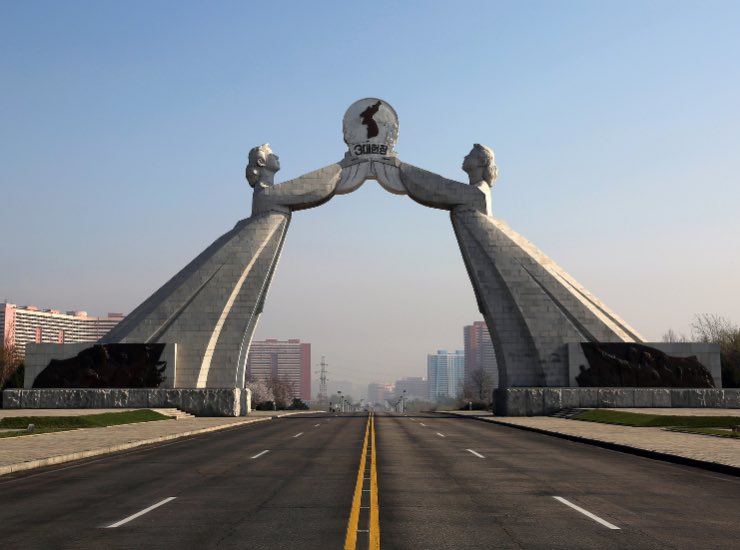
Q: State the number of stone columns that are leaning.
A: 2